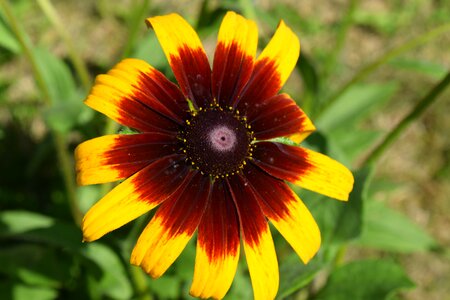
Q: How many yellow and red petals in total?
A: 13